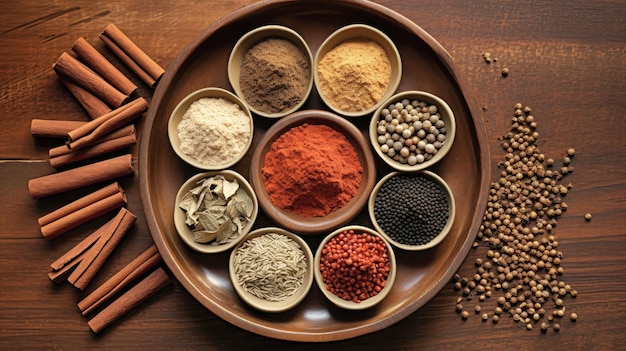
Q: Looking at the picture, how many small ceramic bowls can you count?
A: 8